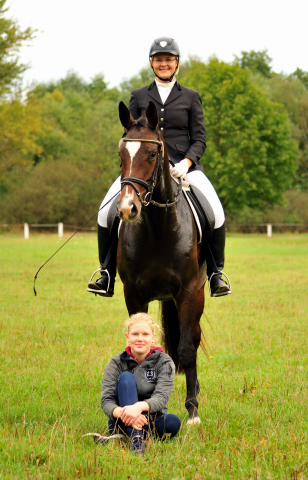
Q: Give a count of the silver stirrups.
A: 2